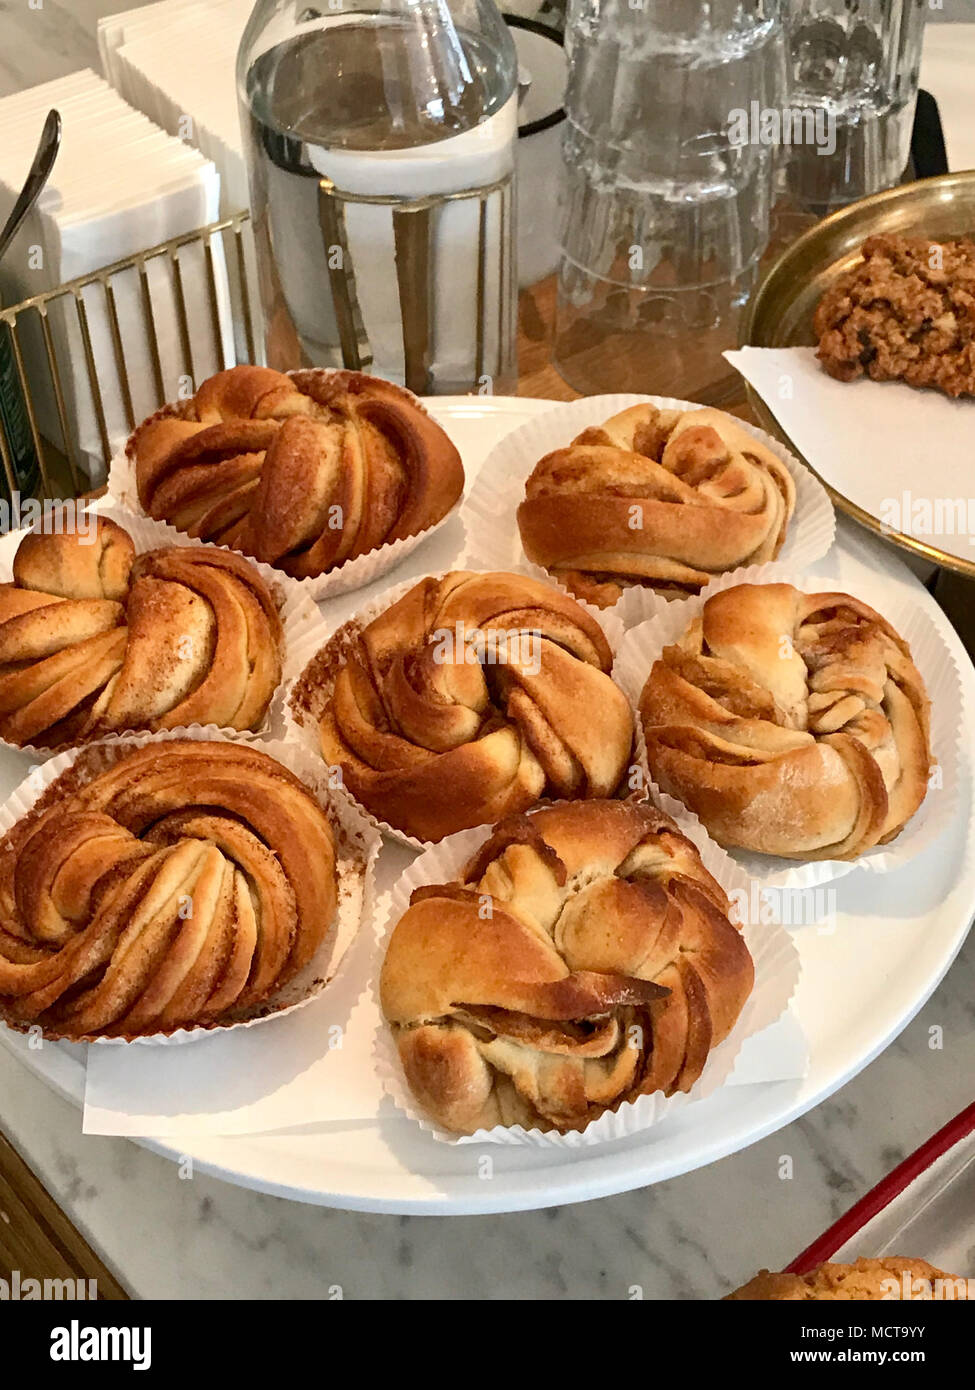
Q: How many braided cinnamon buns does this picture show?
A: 7